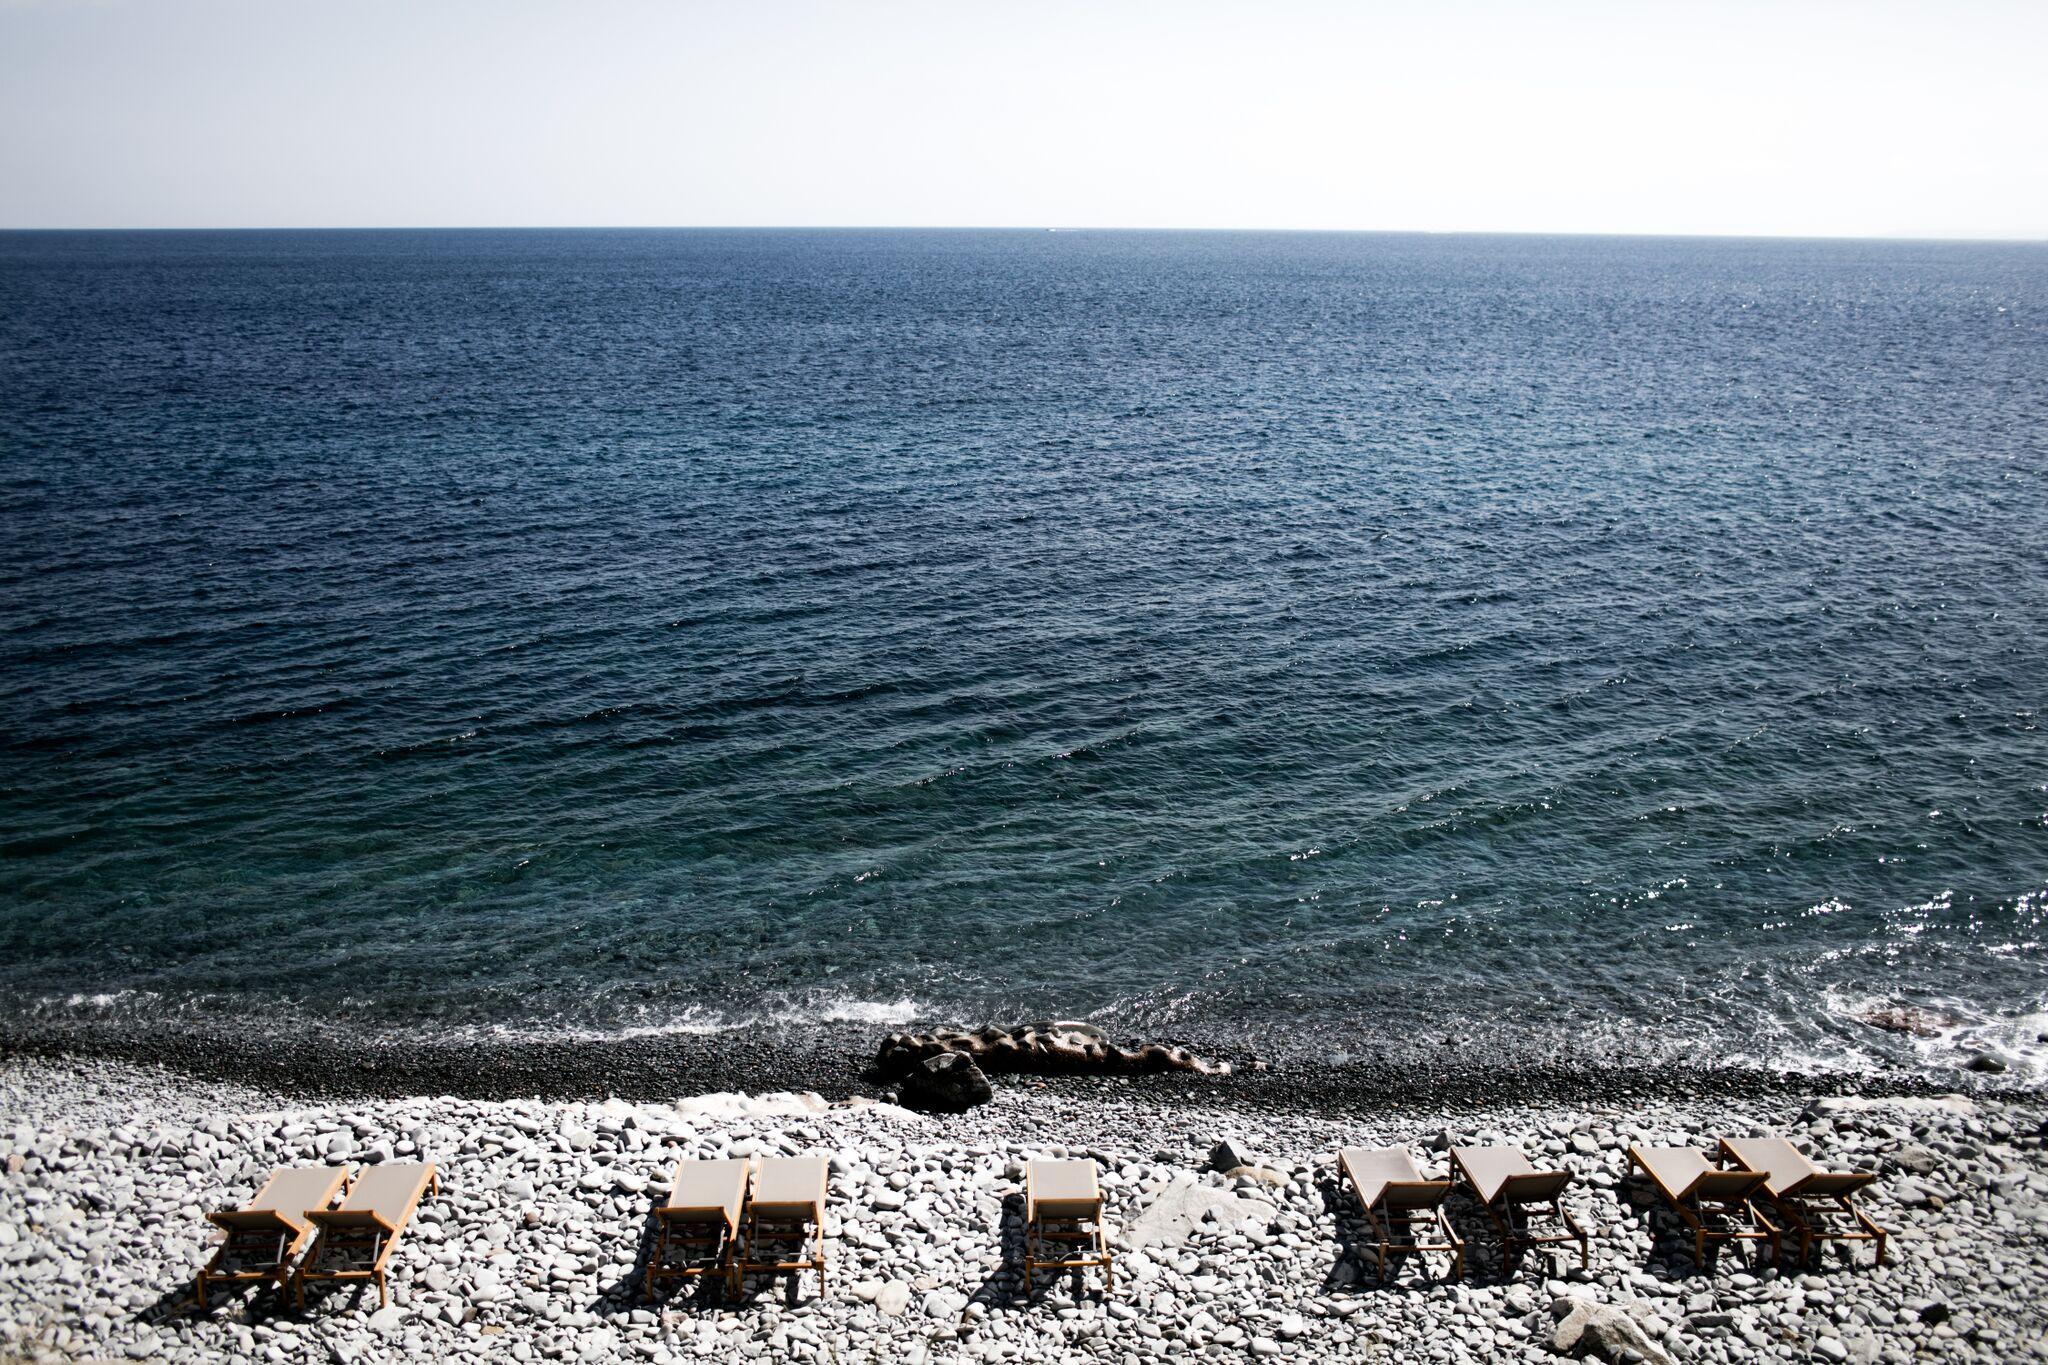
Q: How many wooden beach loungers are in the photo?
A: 9